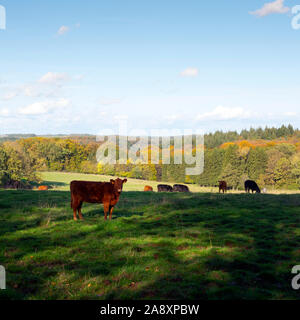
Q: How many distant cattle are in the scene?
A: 6